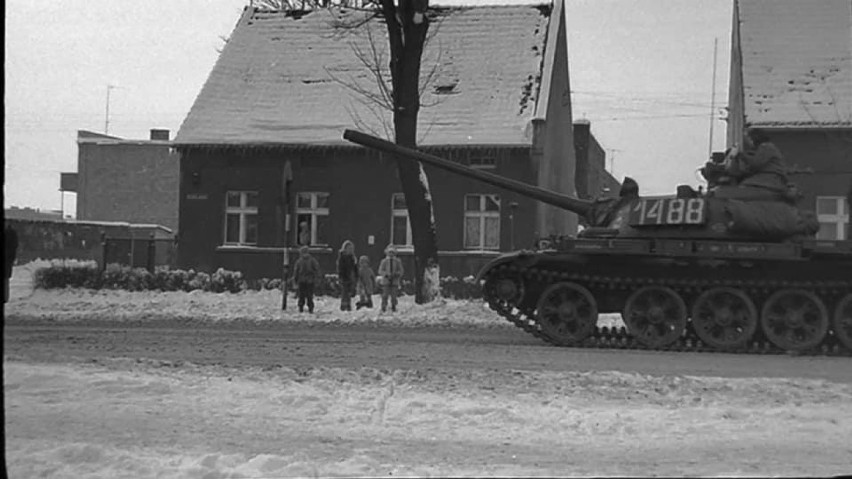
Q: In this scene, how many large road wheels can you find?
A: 5